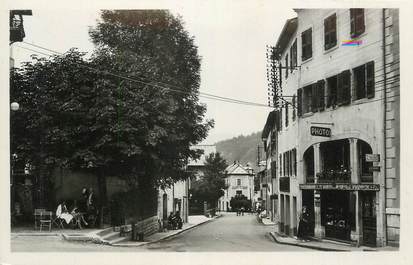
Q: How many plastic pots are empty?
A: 0